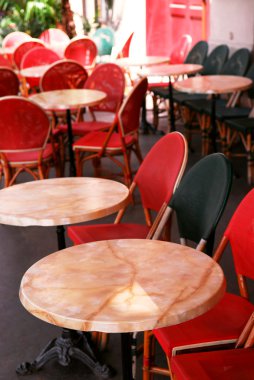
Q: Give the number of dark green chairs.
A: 5